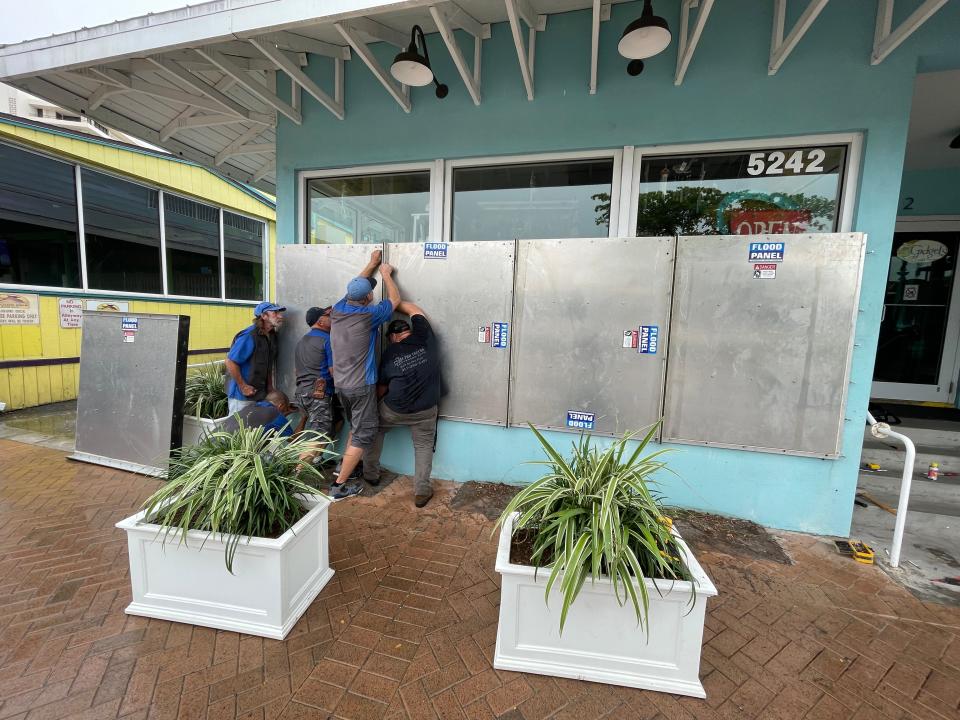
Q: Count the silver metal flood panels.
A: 5